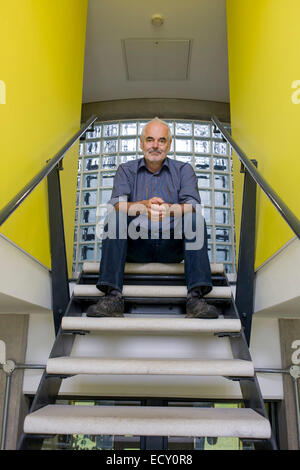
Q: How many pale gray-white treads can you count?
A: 5